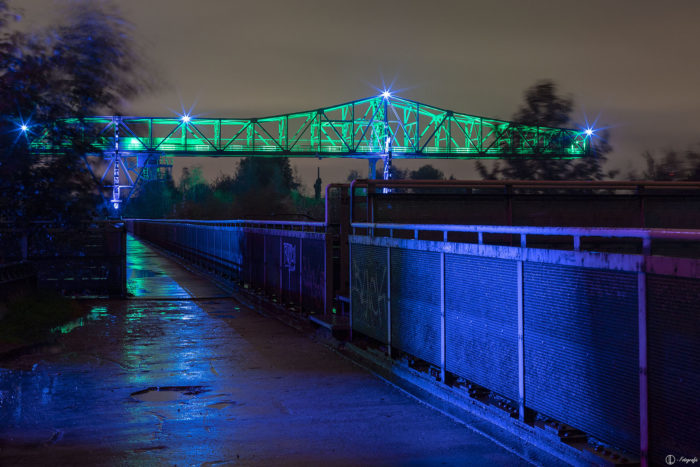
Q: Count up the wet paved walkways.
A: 1